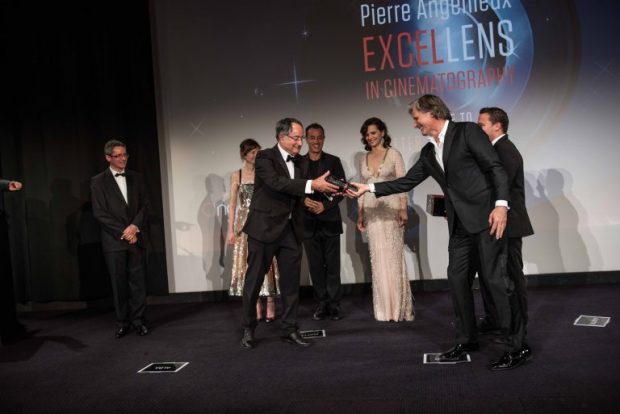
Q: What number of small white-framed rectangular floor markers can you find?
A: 4